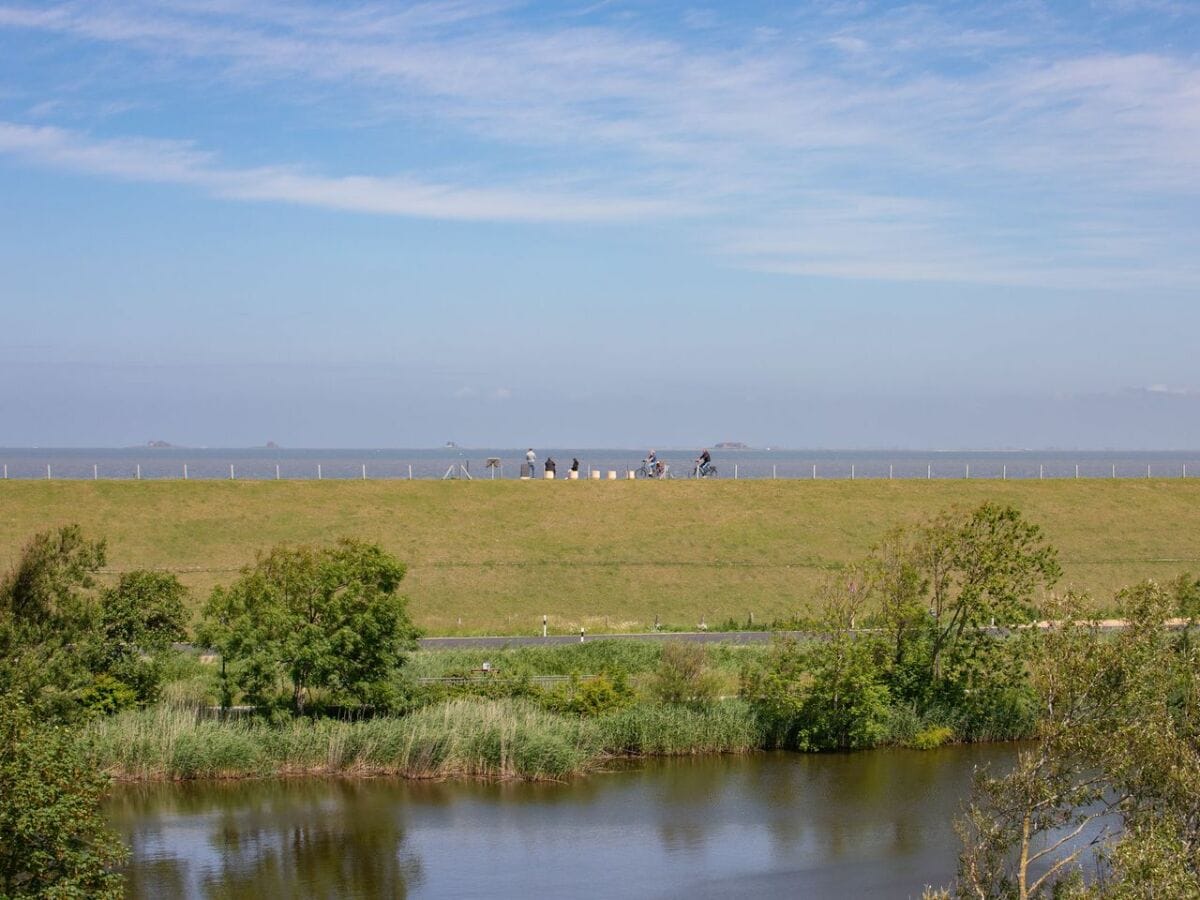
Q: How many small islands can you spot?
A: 4